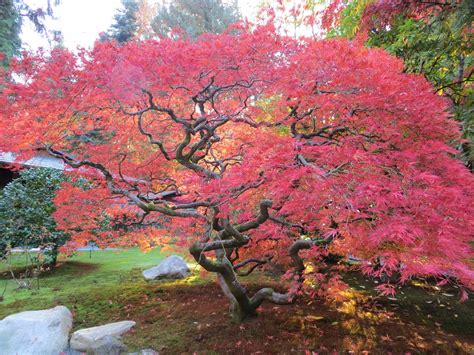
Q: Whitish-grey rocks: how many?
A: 3